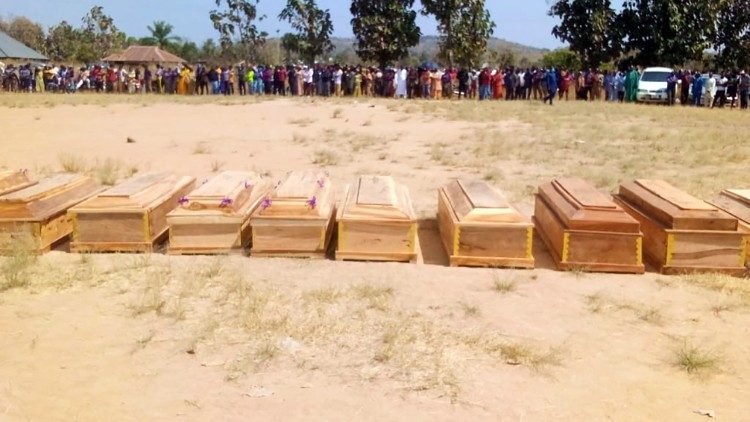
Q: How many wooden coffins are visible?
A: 10